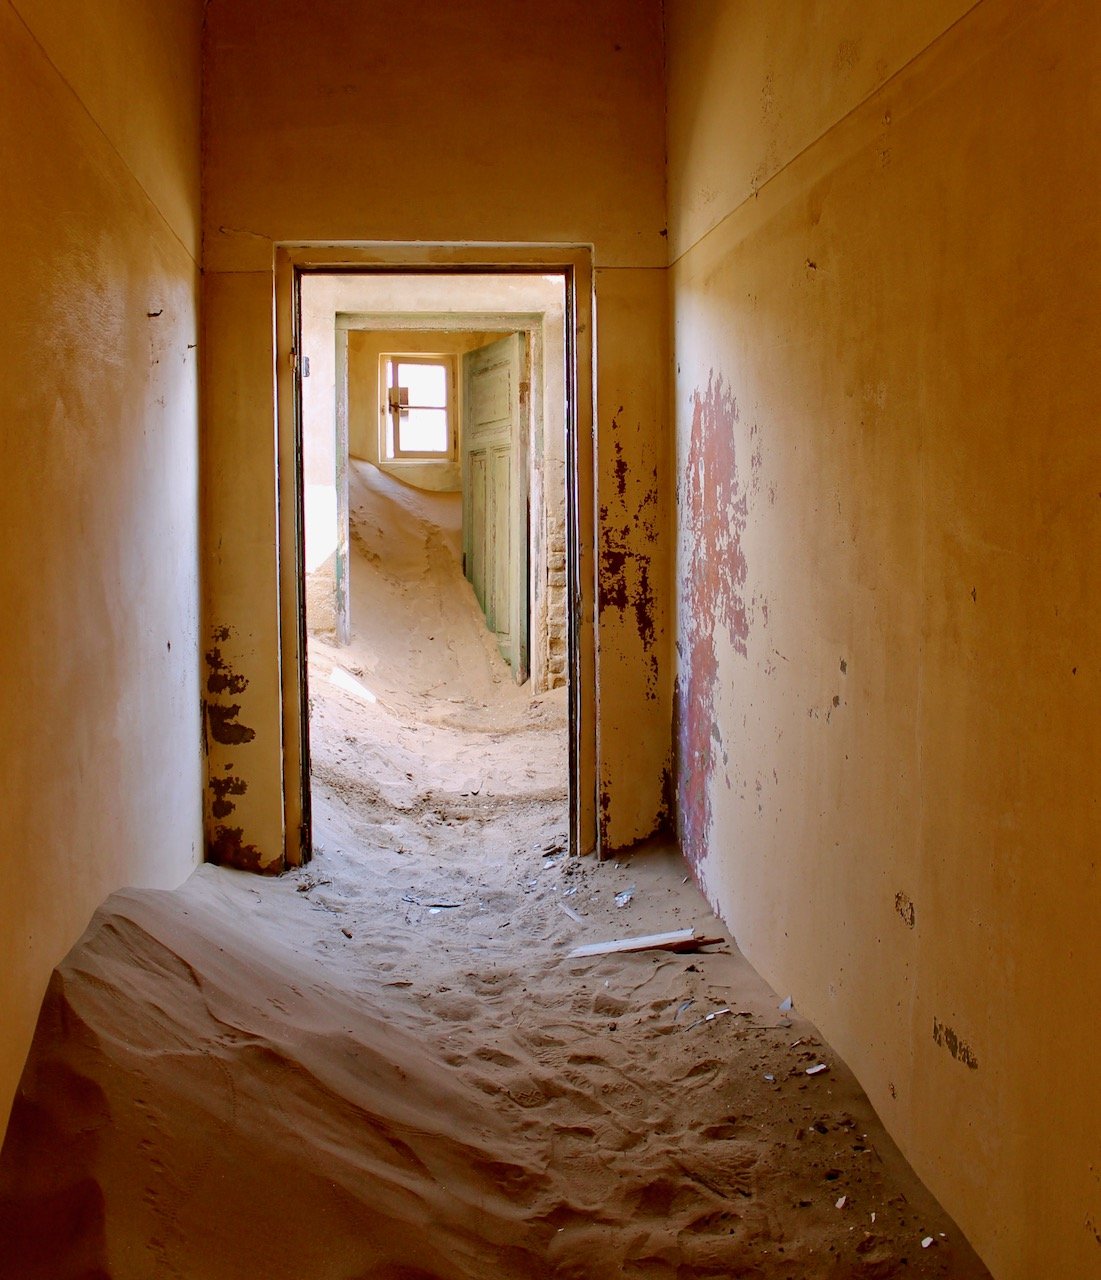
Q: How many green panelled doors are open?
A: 1